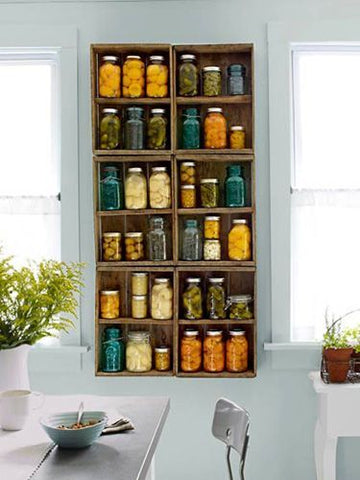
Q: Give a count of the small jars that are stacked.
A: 6